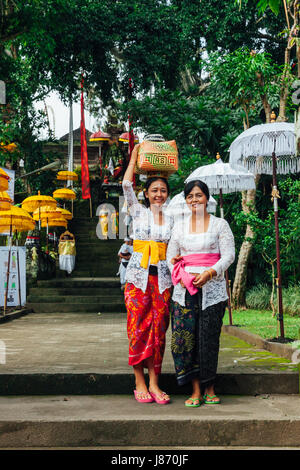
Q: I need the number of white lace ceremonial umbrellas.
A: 3